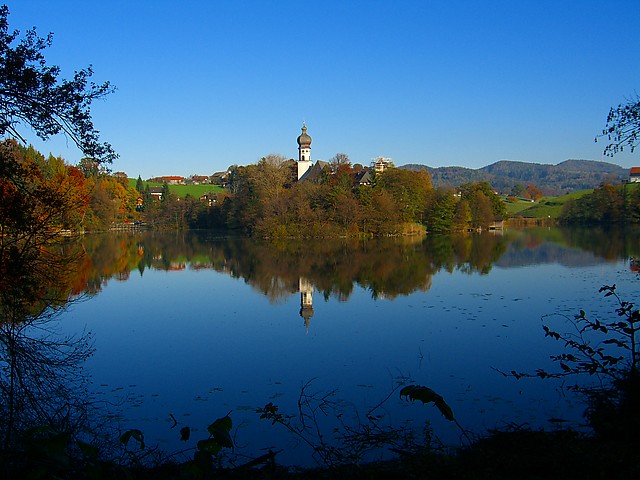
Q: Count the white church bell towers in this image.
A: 1